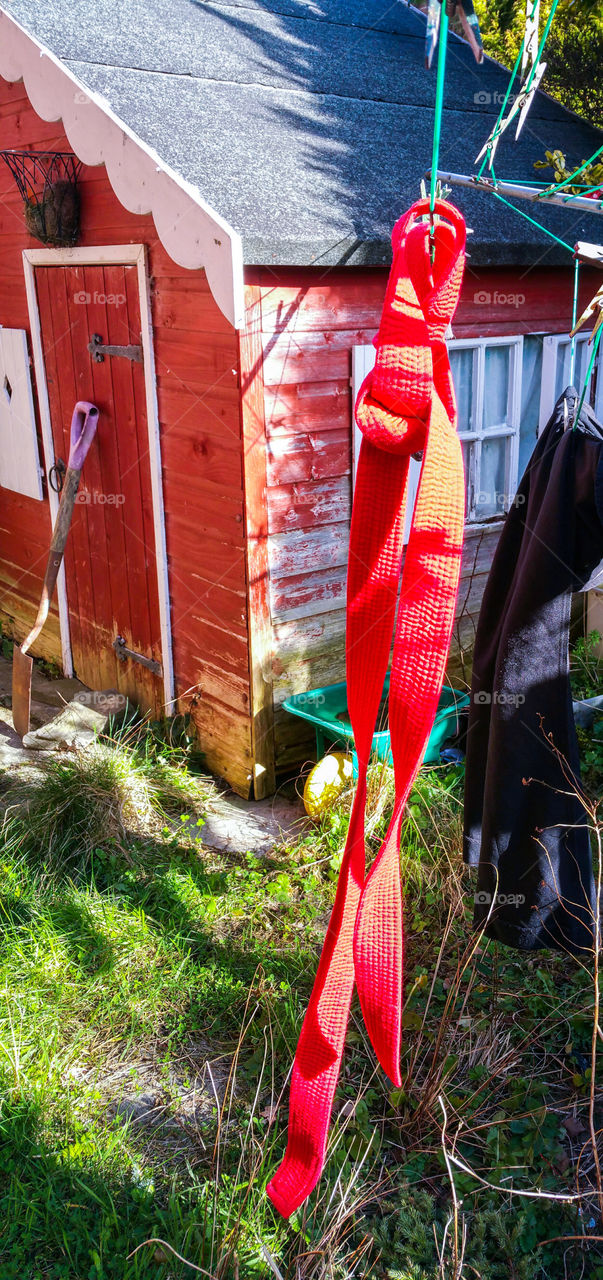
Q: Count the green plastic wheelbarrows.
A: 1